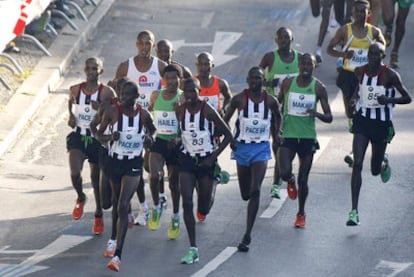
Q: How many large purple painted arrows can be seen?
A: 0